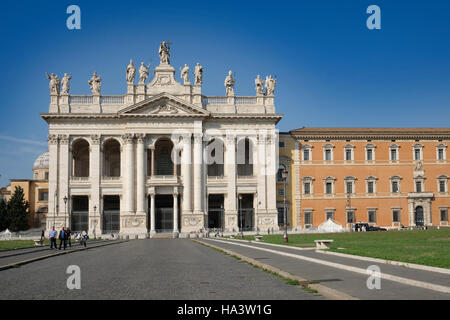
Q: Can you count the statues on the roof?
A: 11